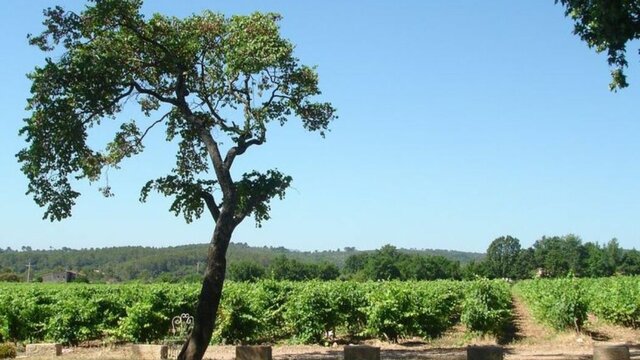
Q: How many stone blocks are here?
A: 6